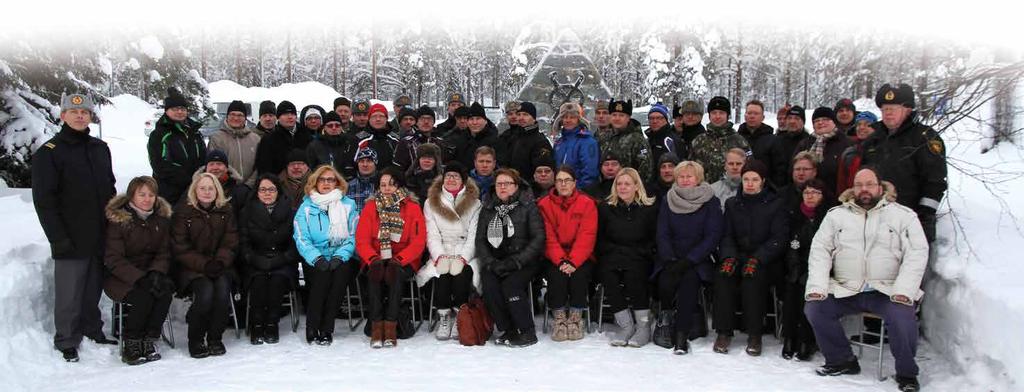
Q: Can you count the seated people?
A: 13